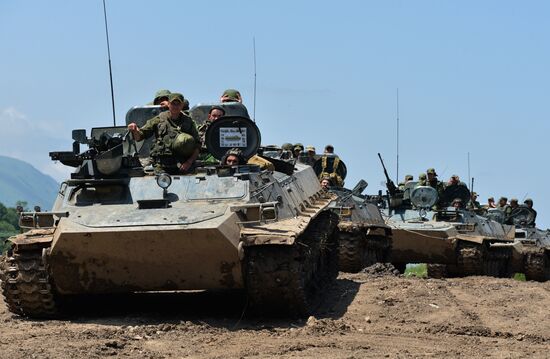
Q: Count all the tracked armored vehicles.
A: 4